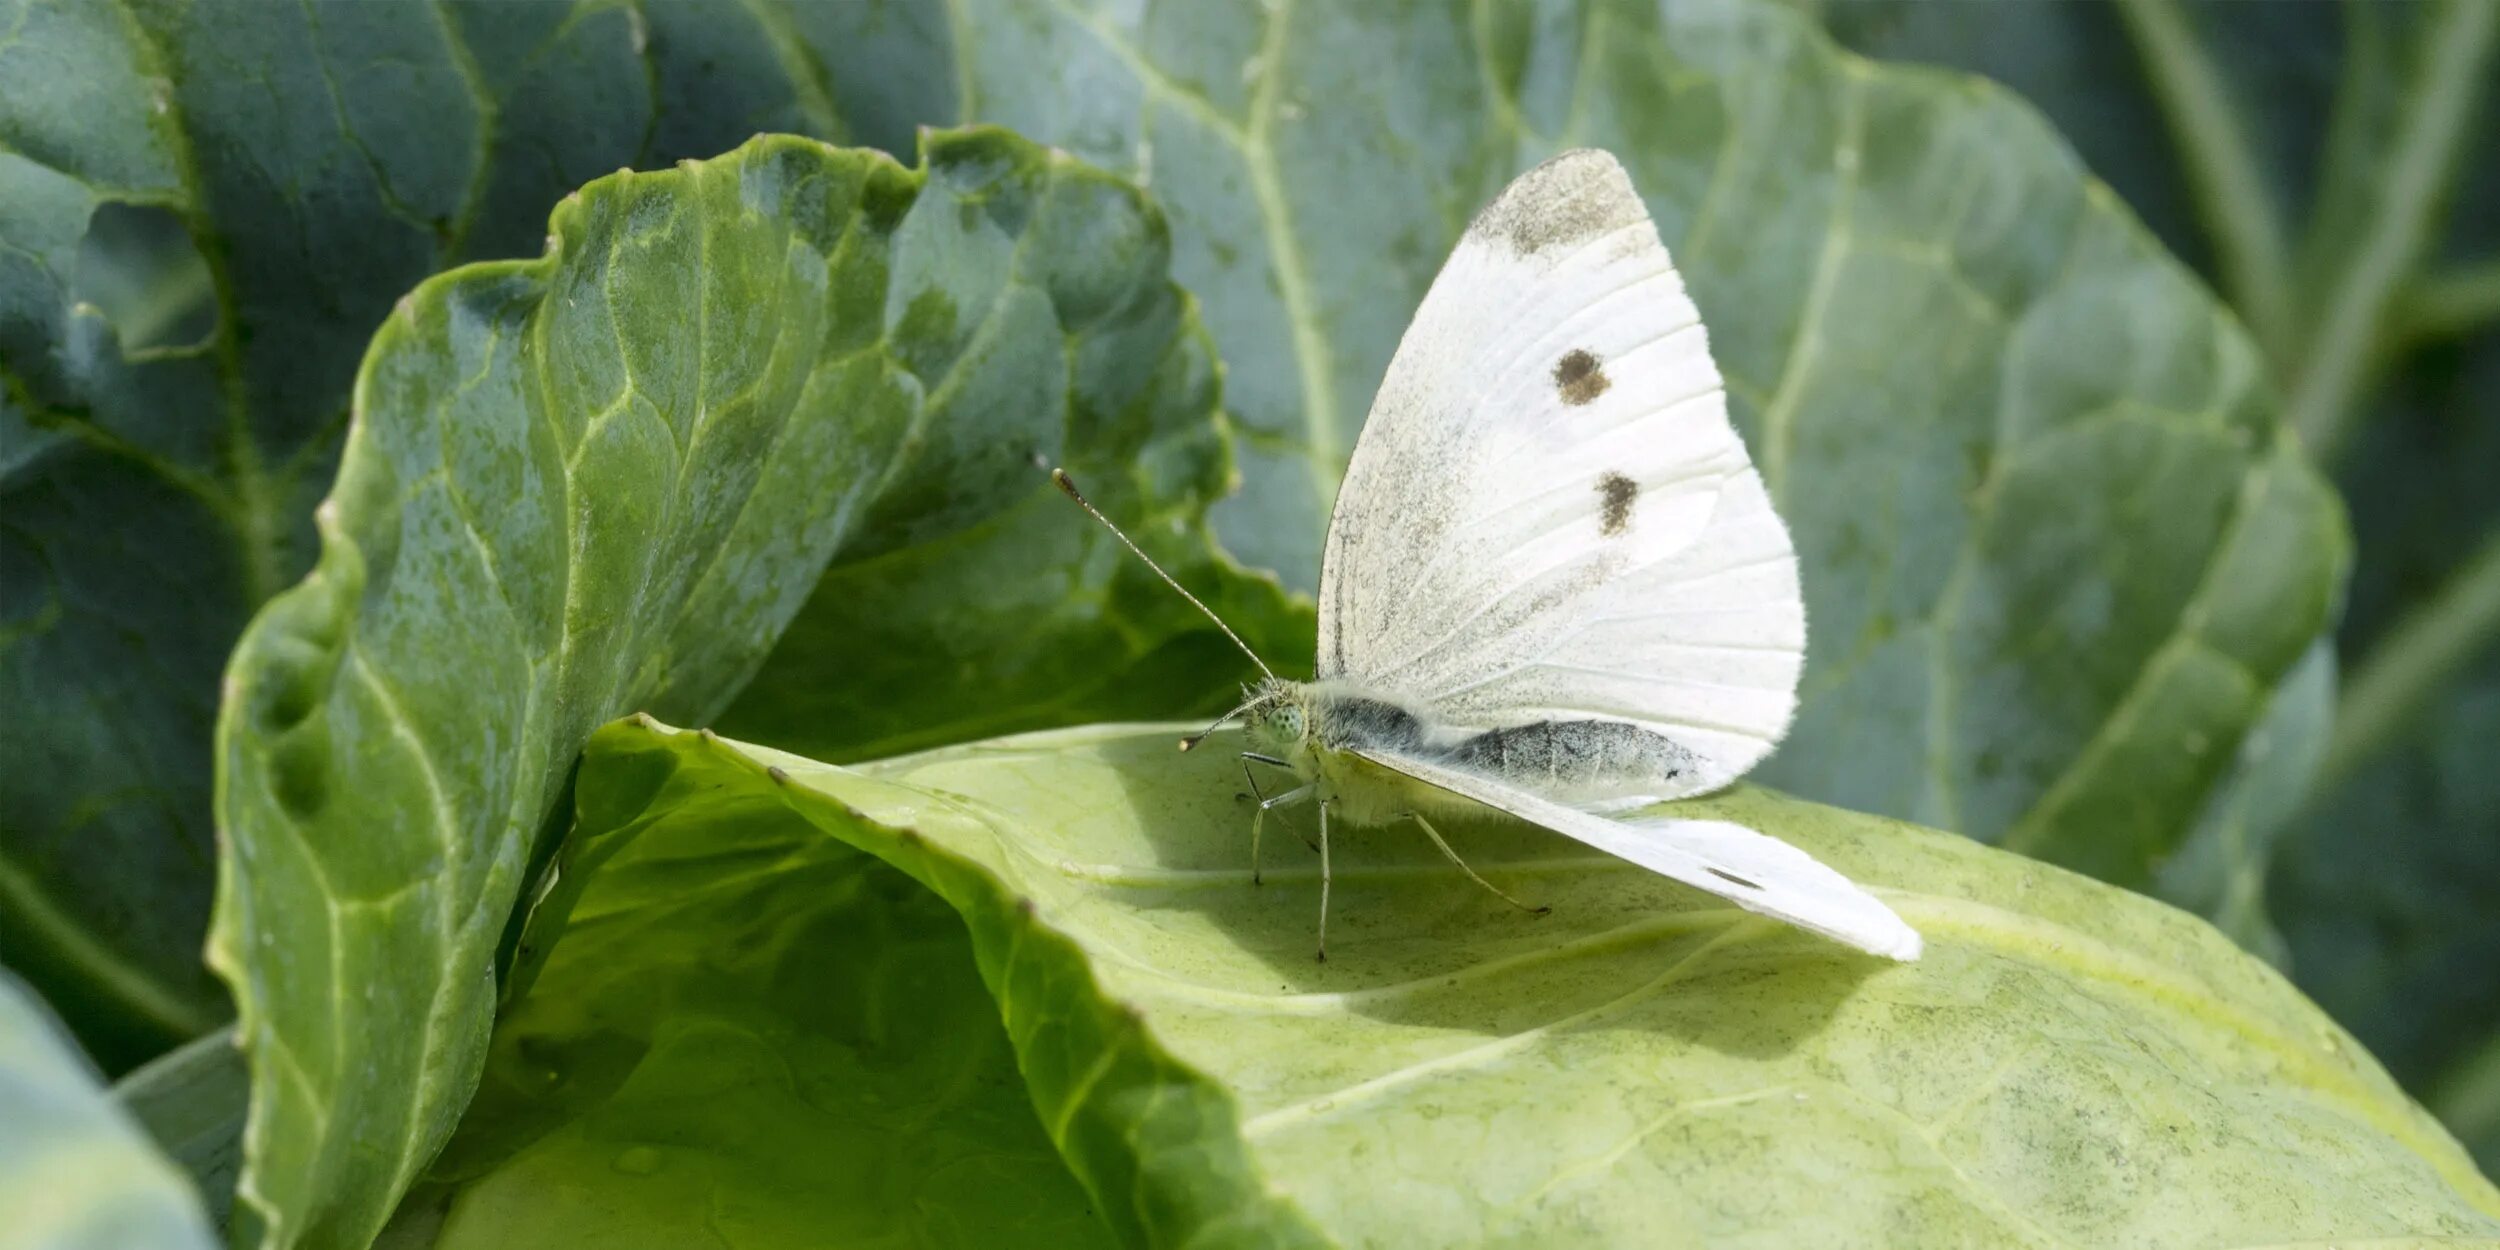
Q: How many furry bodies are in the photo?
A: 1